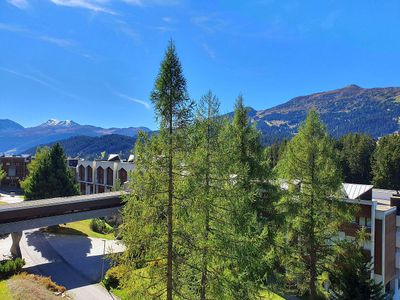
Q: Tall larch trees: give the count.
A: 4